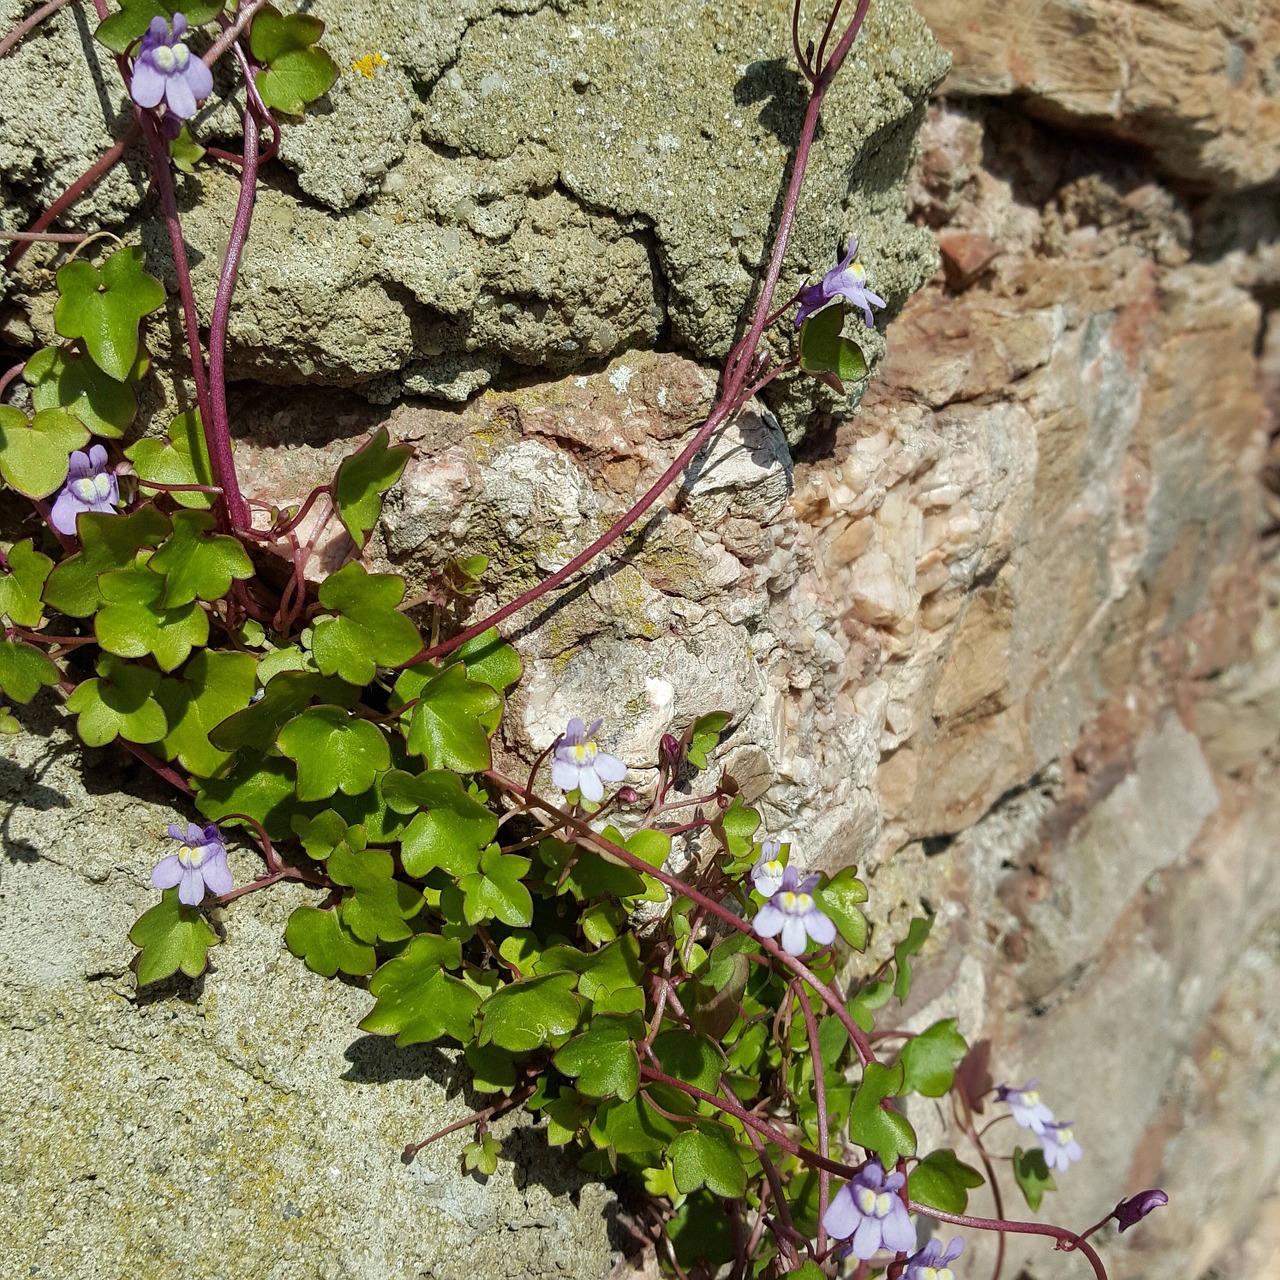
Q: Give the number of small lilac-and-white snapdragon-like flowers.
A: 11